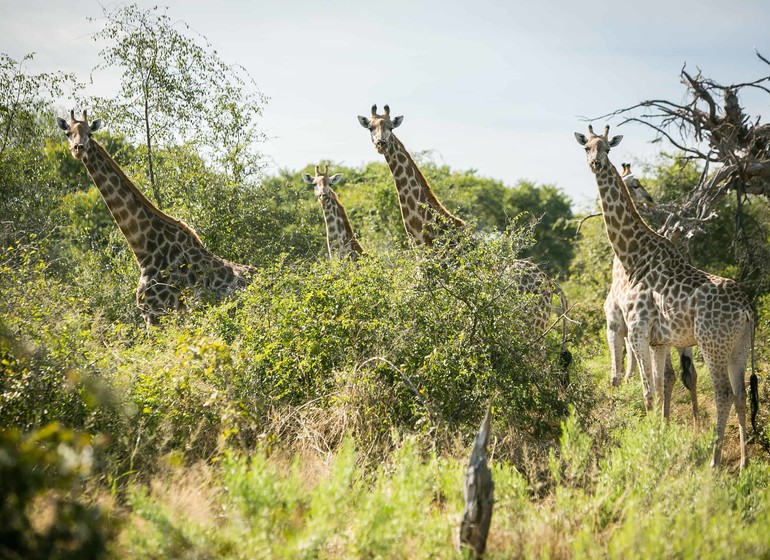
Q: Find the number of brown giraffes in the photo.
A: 5